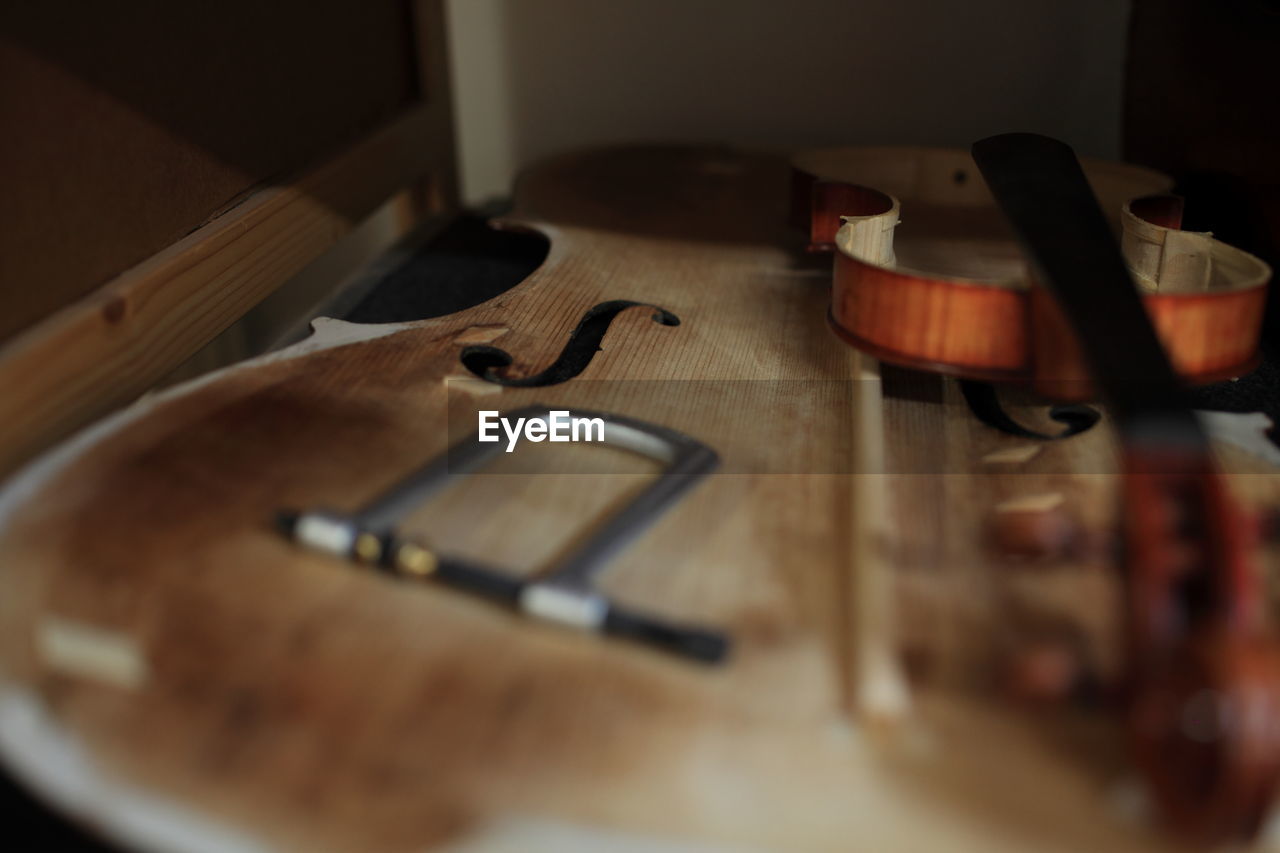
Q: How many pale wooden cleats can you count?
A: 5